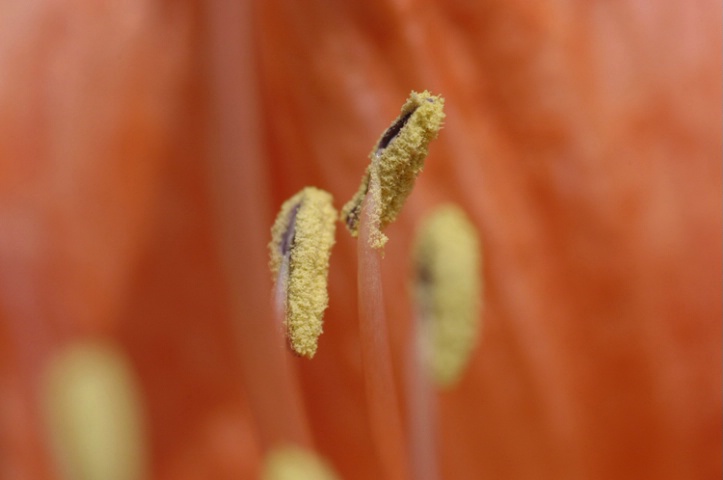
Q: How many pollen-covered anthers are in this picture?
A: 5